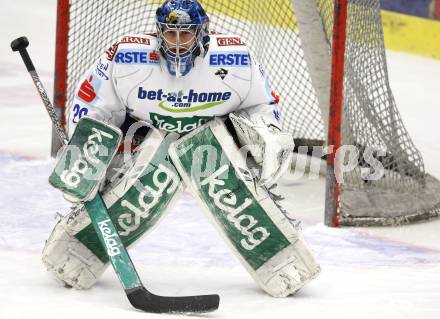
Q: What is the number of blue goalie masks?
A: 1